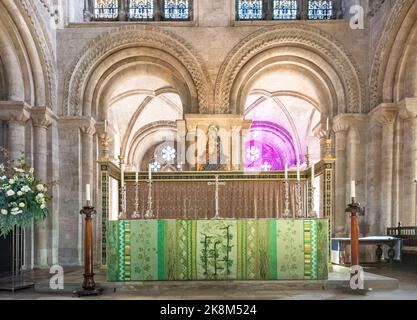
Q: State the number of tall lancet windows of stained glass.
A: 6